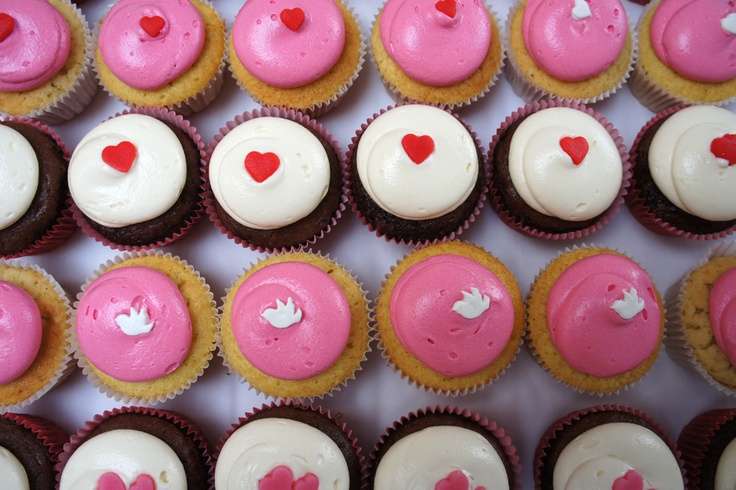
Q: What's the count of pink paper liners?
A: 12